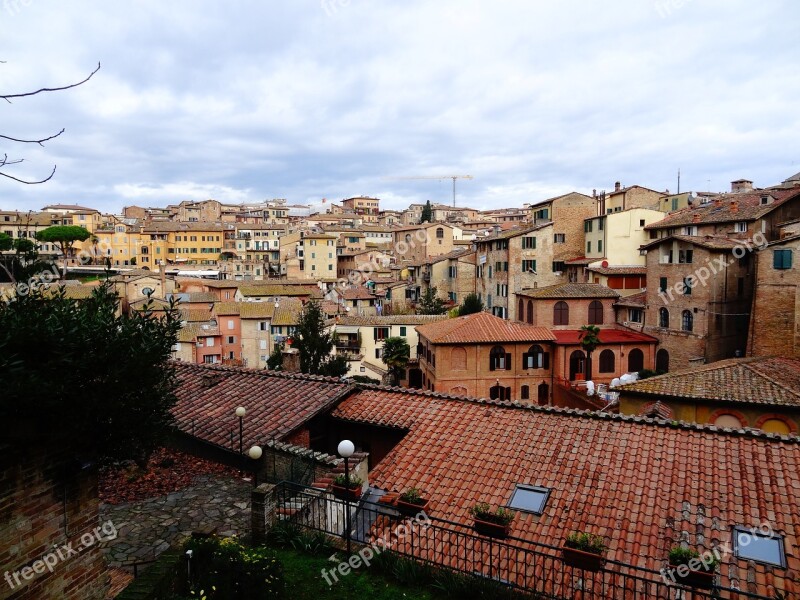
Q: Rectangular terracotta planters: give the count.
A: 5